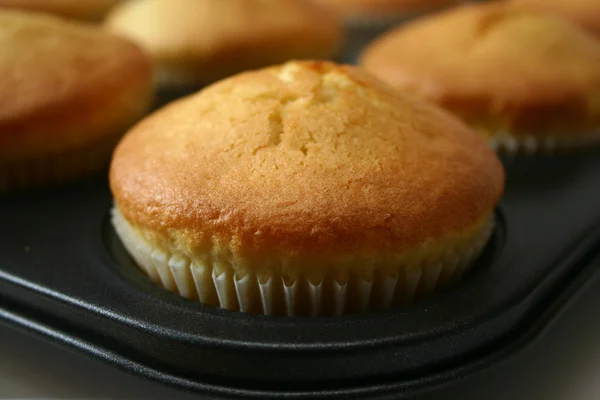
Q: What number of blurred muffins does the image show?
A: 6